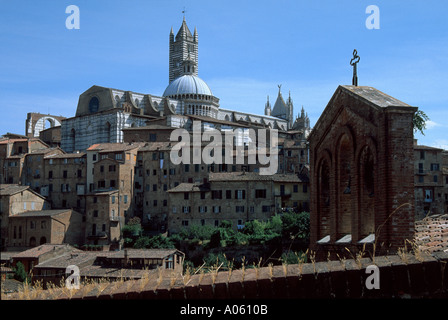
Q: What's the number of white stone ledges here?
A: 3